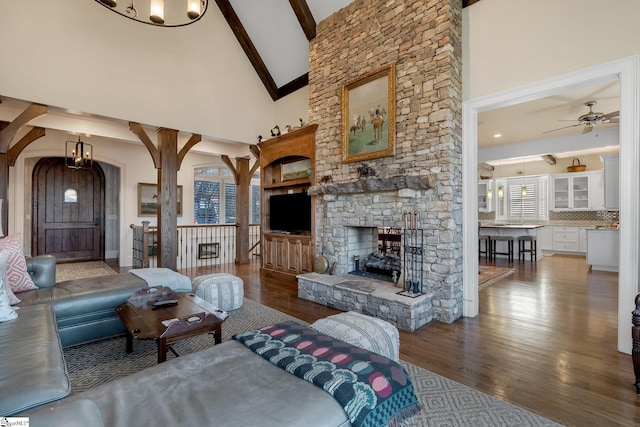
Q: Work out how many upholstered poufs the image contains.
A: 2